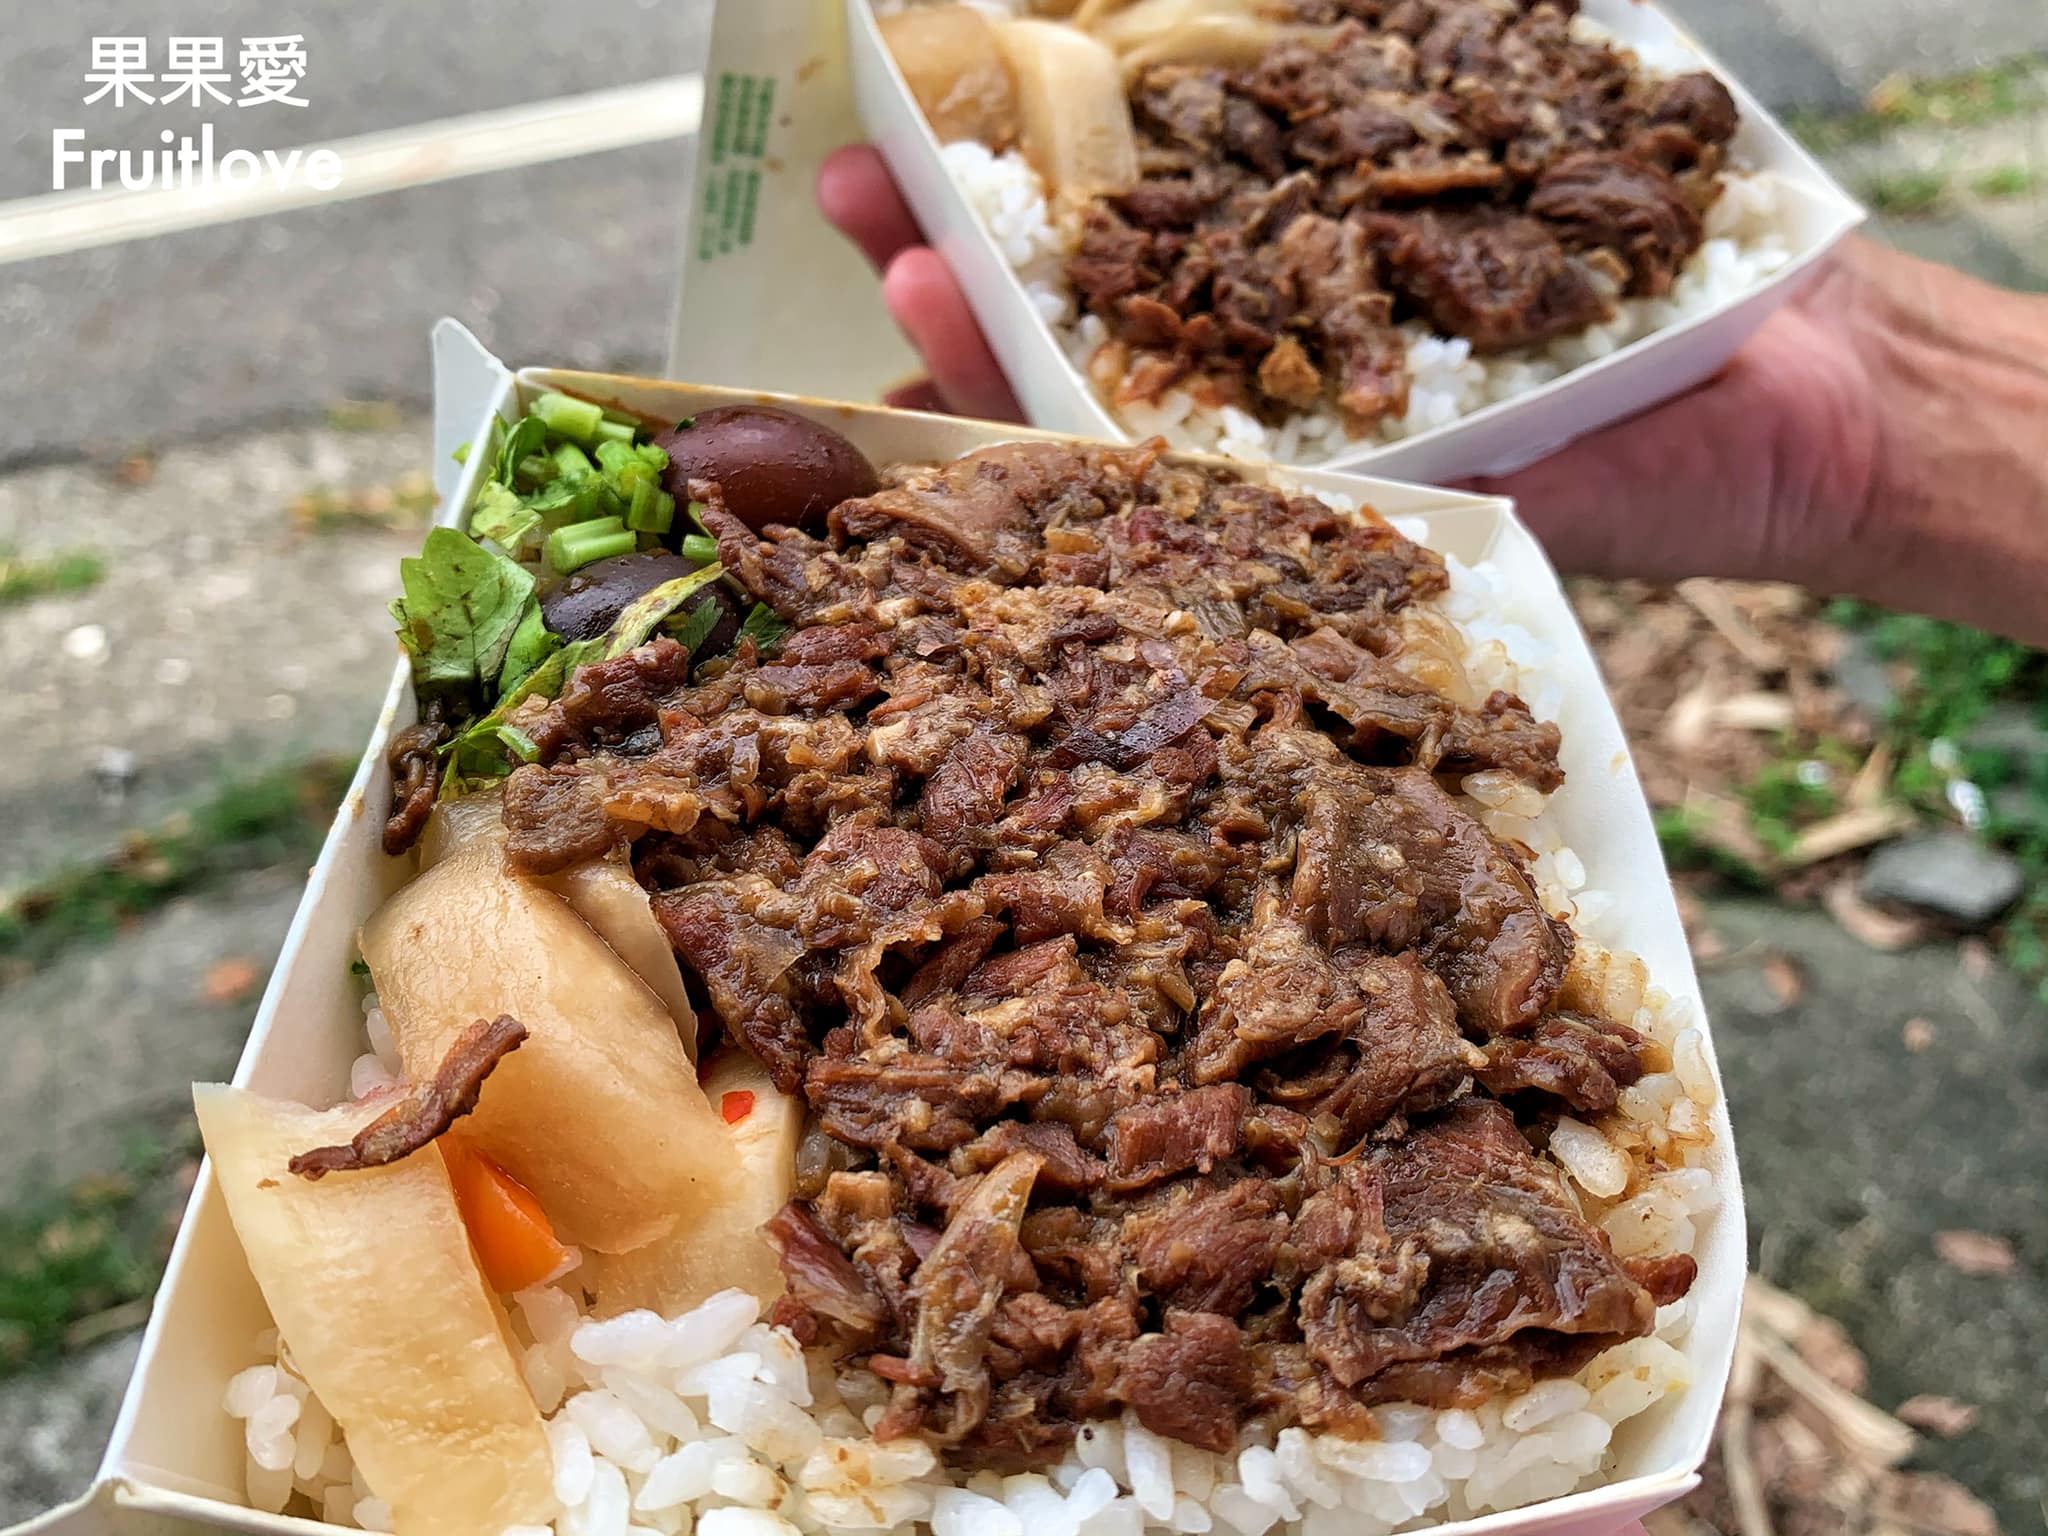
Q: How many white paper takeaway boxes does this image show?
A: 2